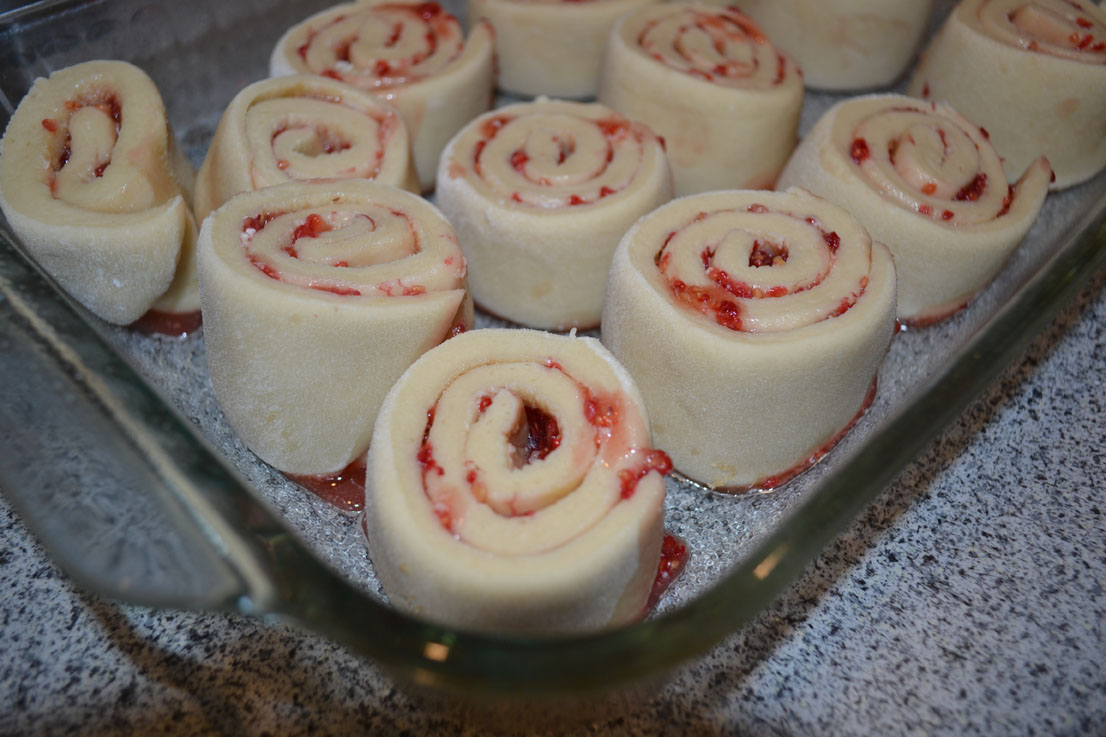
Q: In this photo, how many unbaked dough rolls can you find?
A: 12